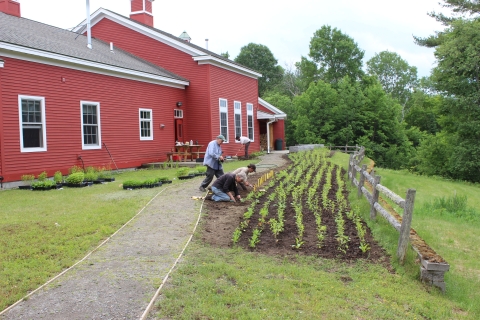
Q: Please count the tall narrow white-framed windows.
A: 3